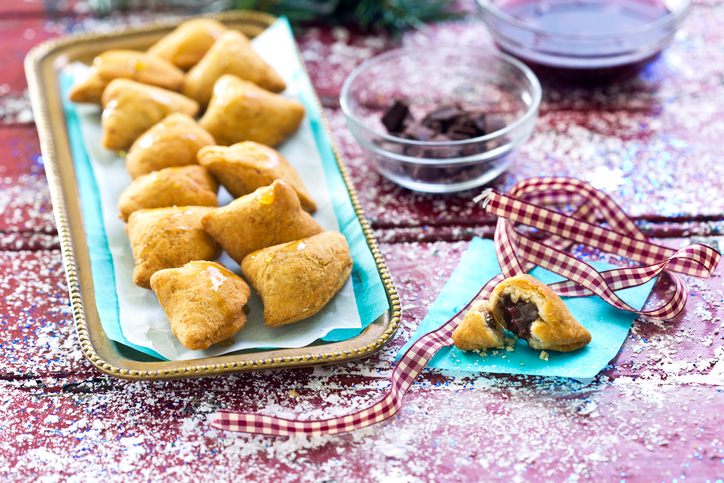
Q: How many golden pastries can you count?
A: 13